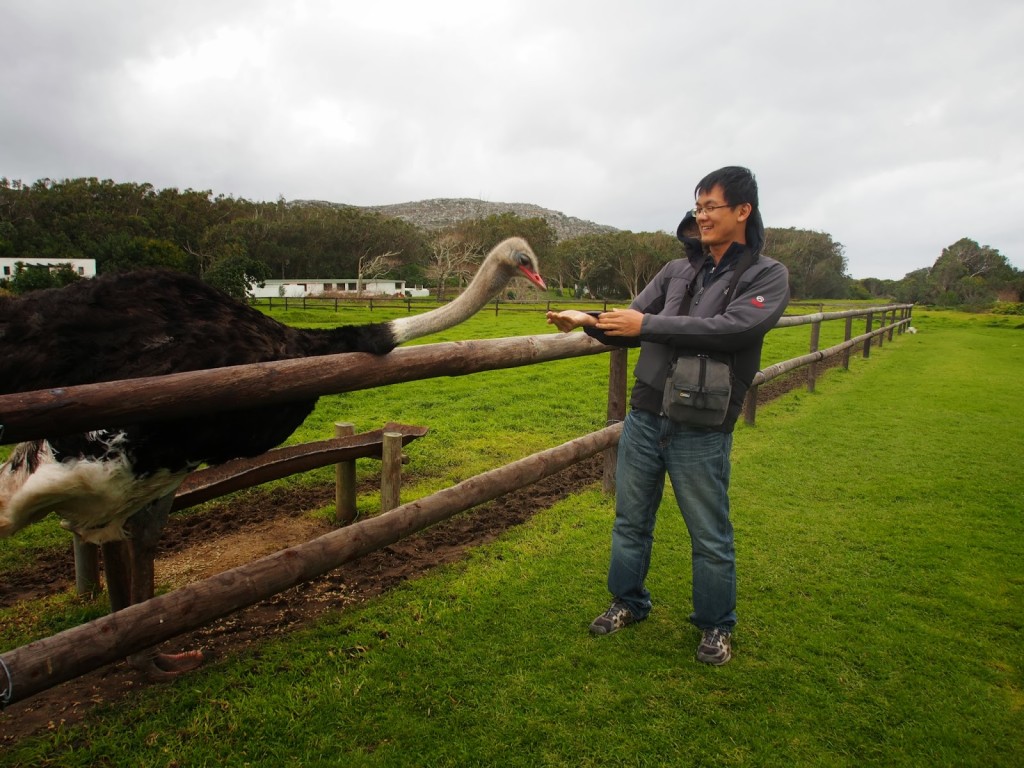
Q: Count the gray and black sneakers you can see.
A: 2